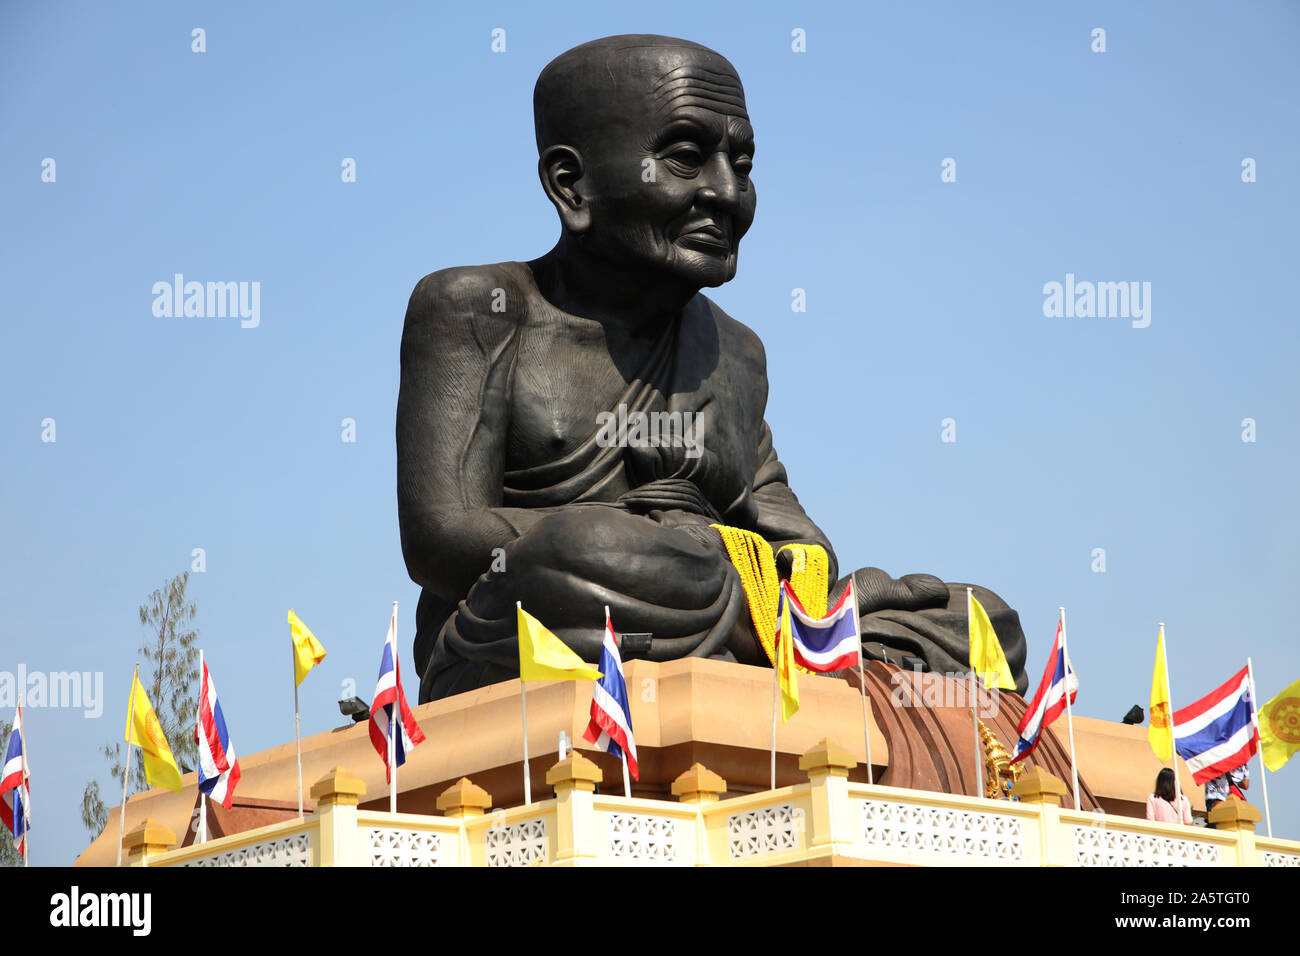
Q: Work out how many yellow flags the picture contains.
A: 7